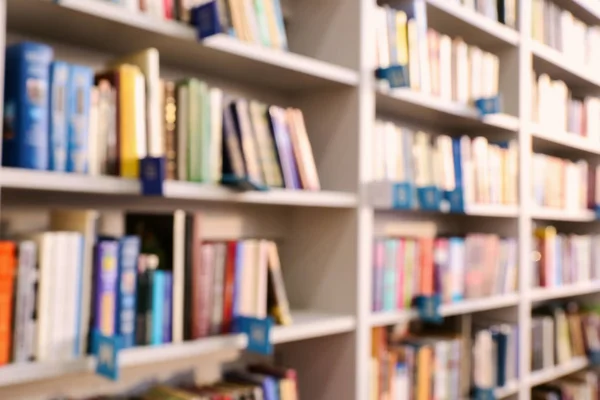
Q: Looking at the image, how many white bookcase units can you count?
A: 3